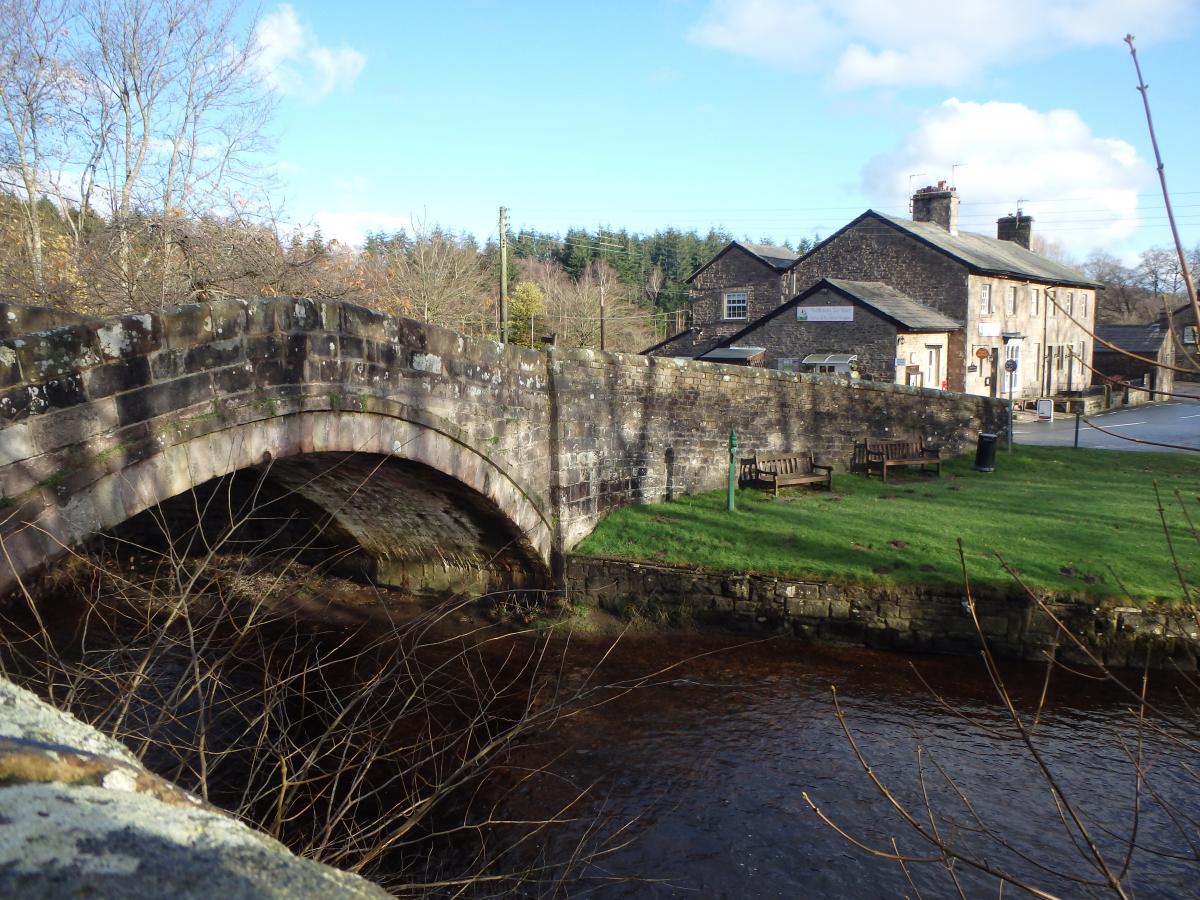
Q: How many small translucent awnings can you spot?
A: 1